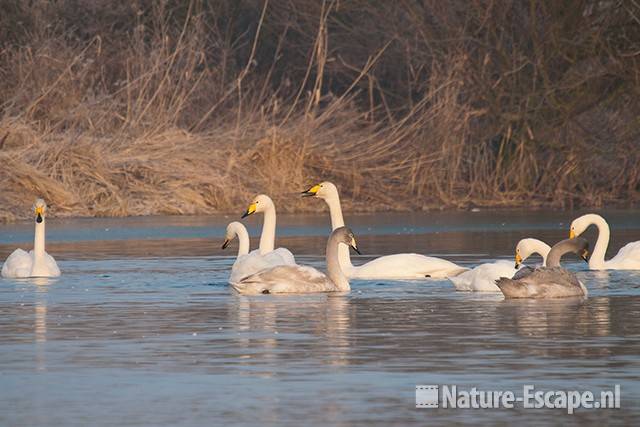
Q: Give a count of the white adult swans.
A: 6